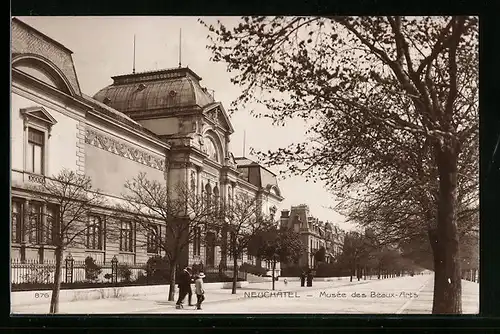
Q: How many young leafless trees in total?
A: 3